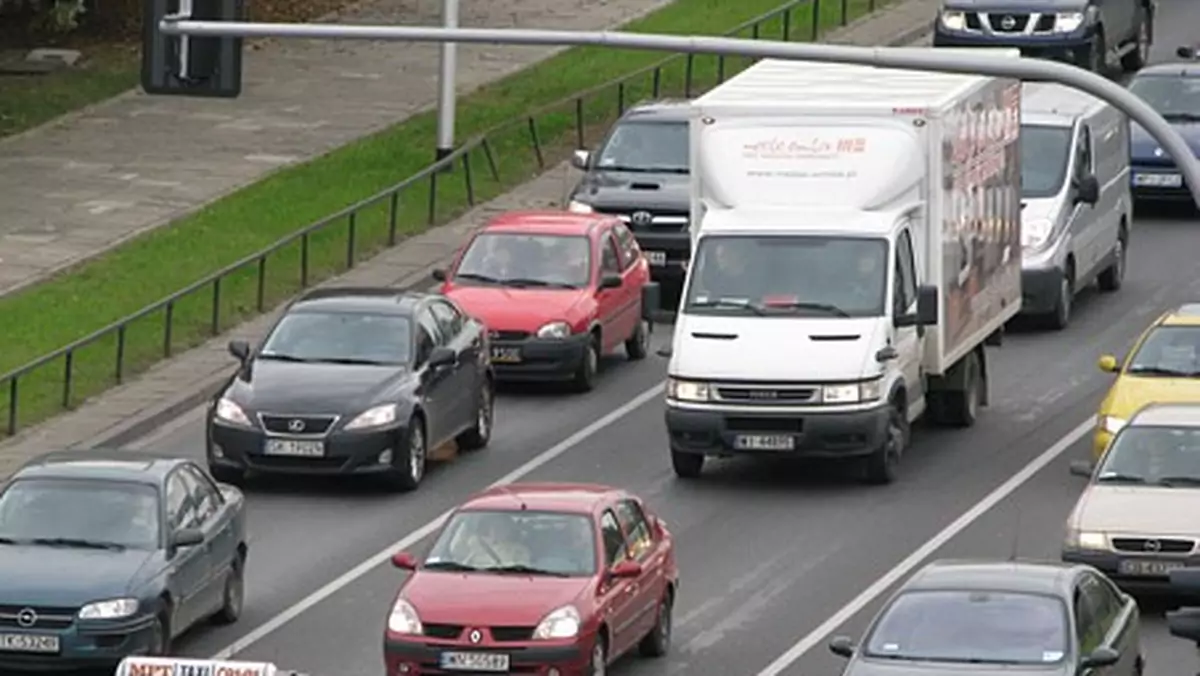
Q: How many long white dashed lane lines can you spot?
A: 2